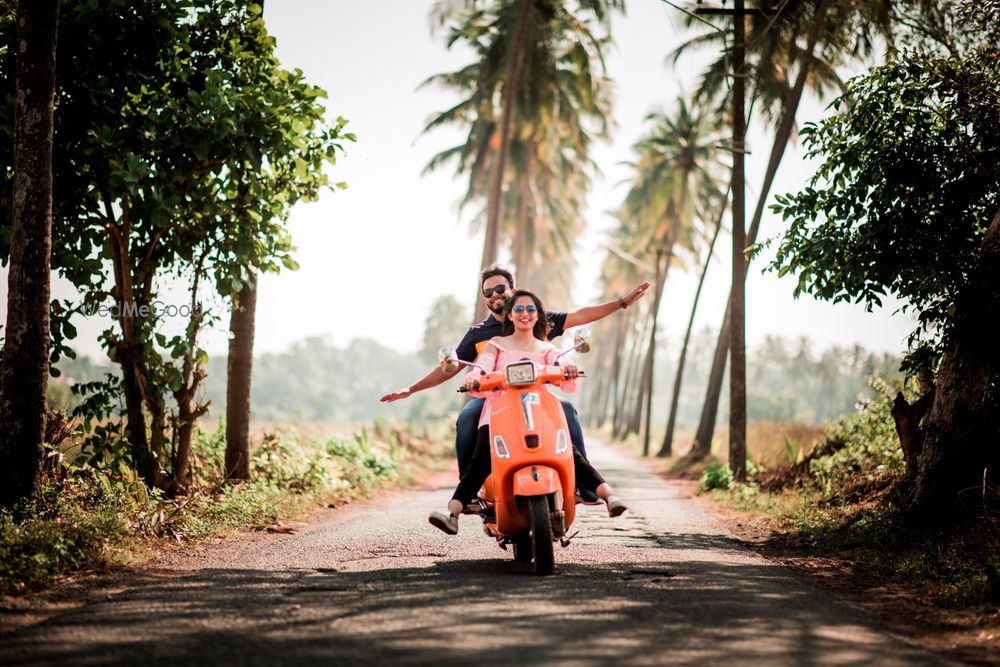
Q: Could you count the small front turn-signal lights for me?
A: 2